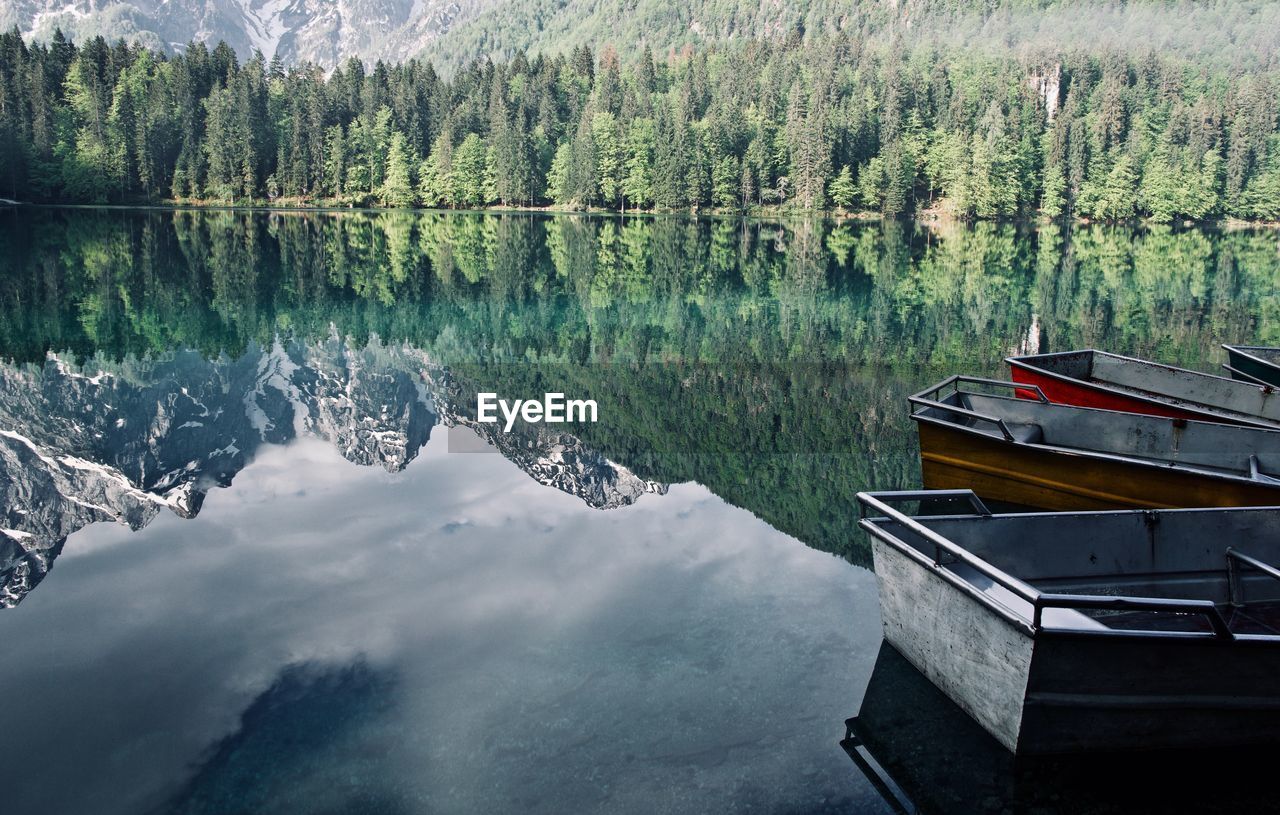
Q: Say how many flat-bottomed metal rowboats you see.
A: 4